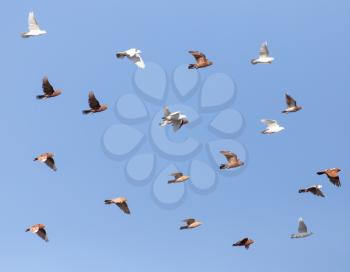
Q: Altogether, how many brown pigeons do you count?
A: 13